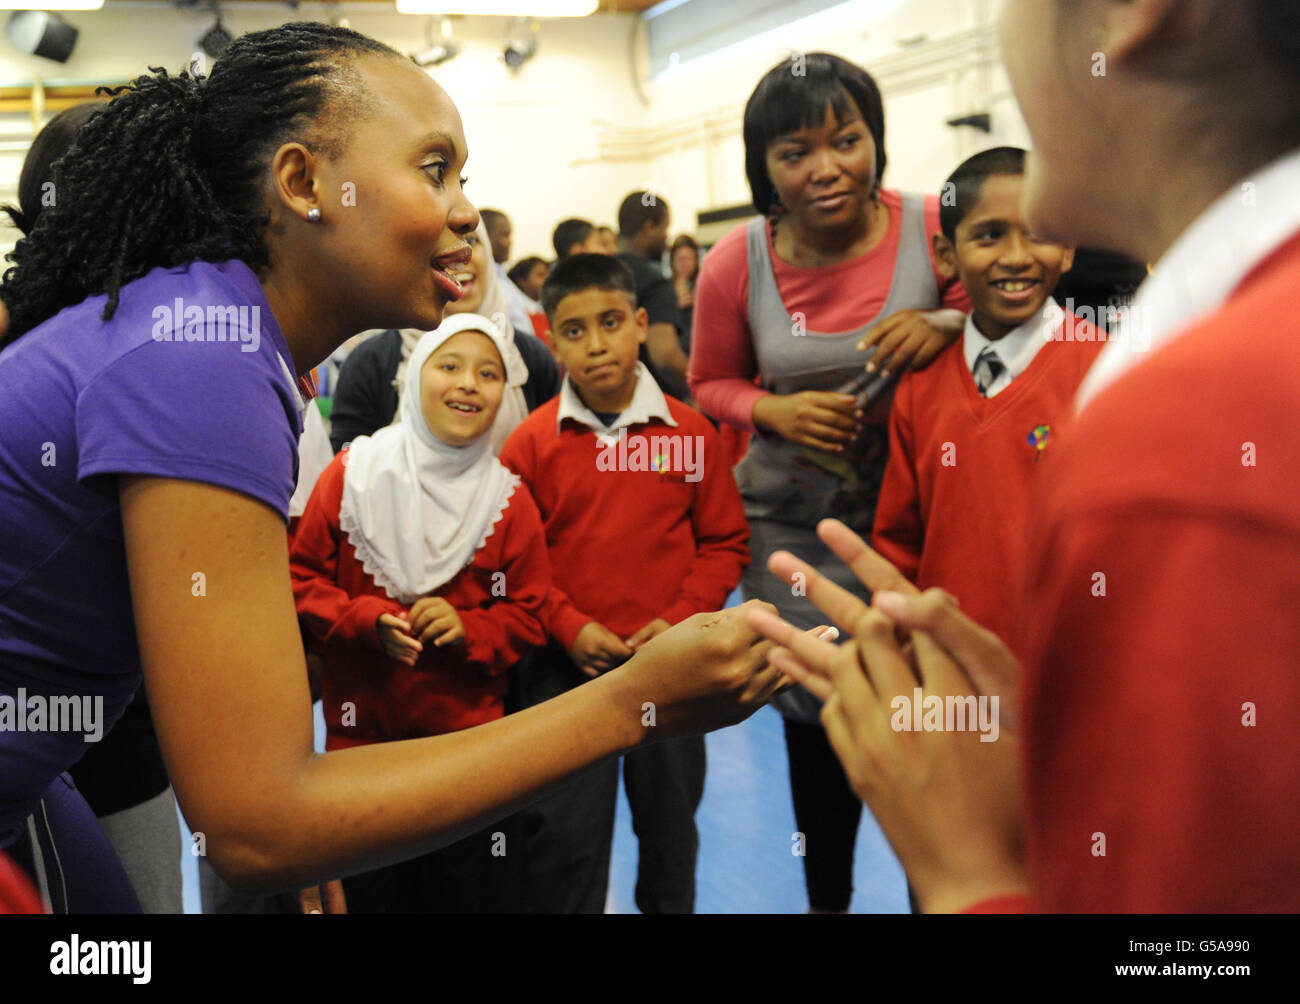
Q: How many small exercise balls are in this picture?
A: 0